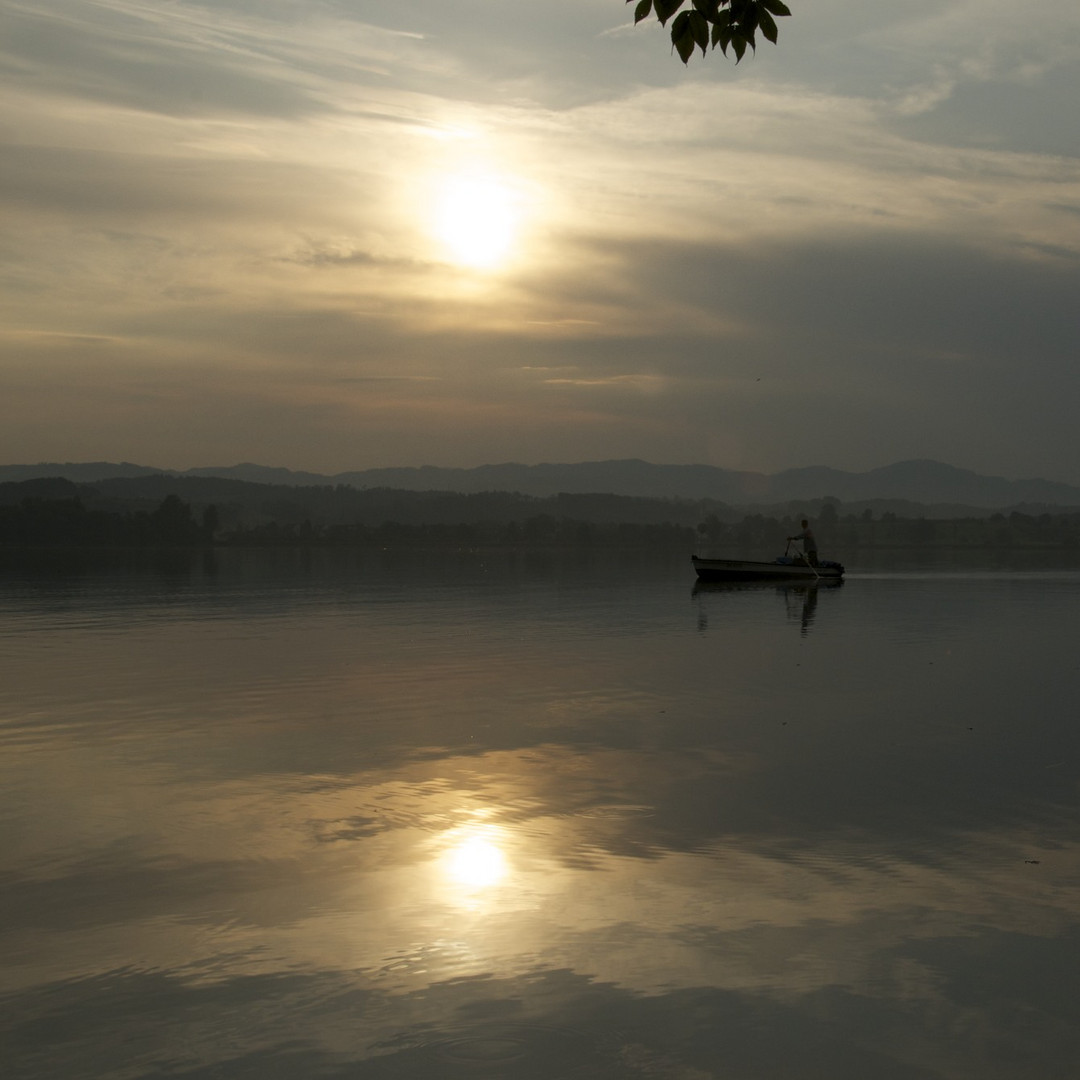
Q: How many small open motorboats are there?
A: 1